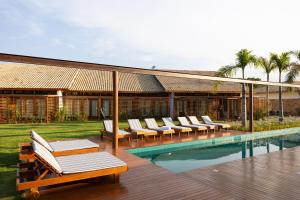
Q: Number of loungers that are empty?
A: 9